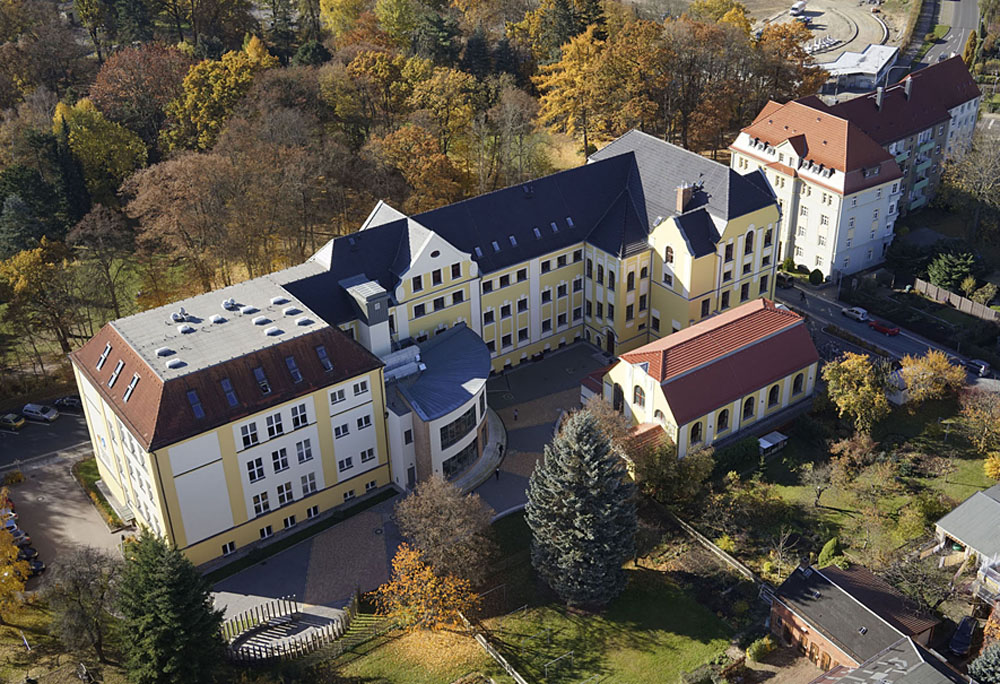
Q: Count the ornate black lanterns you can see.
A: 0